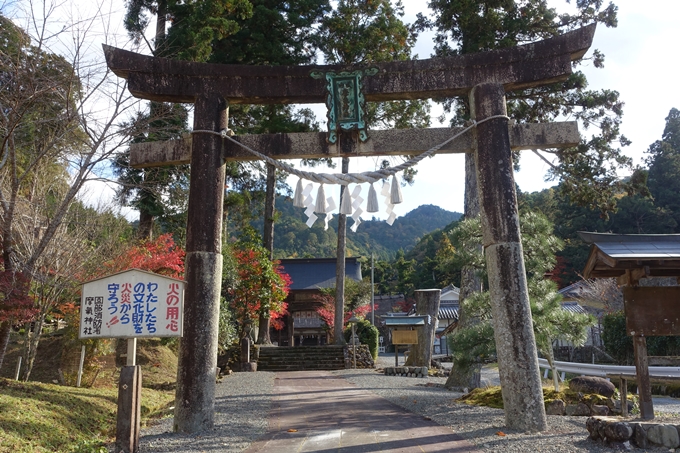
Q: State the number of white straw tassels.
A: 5